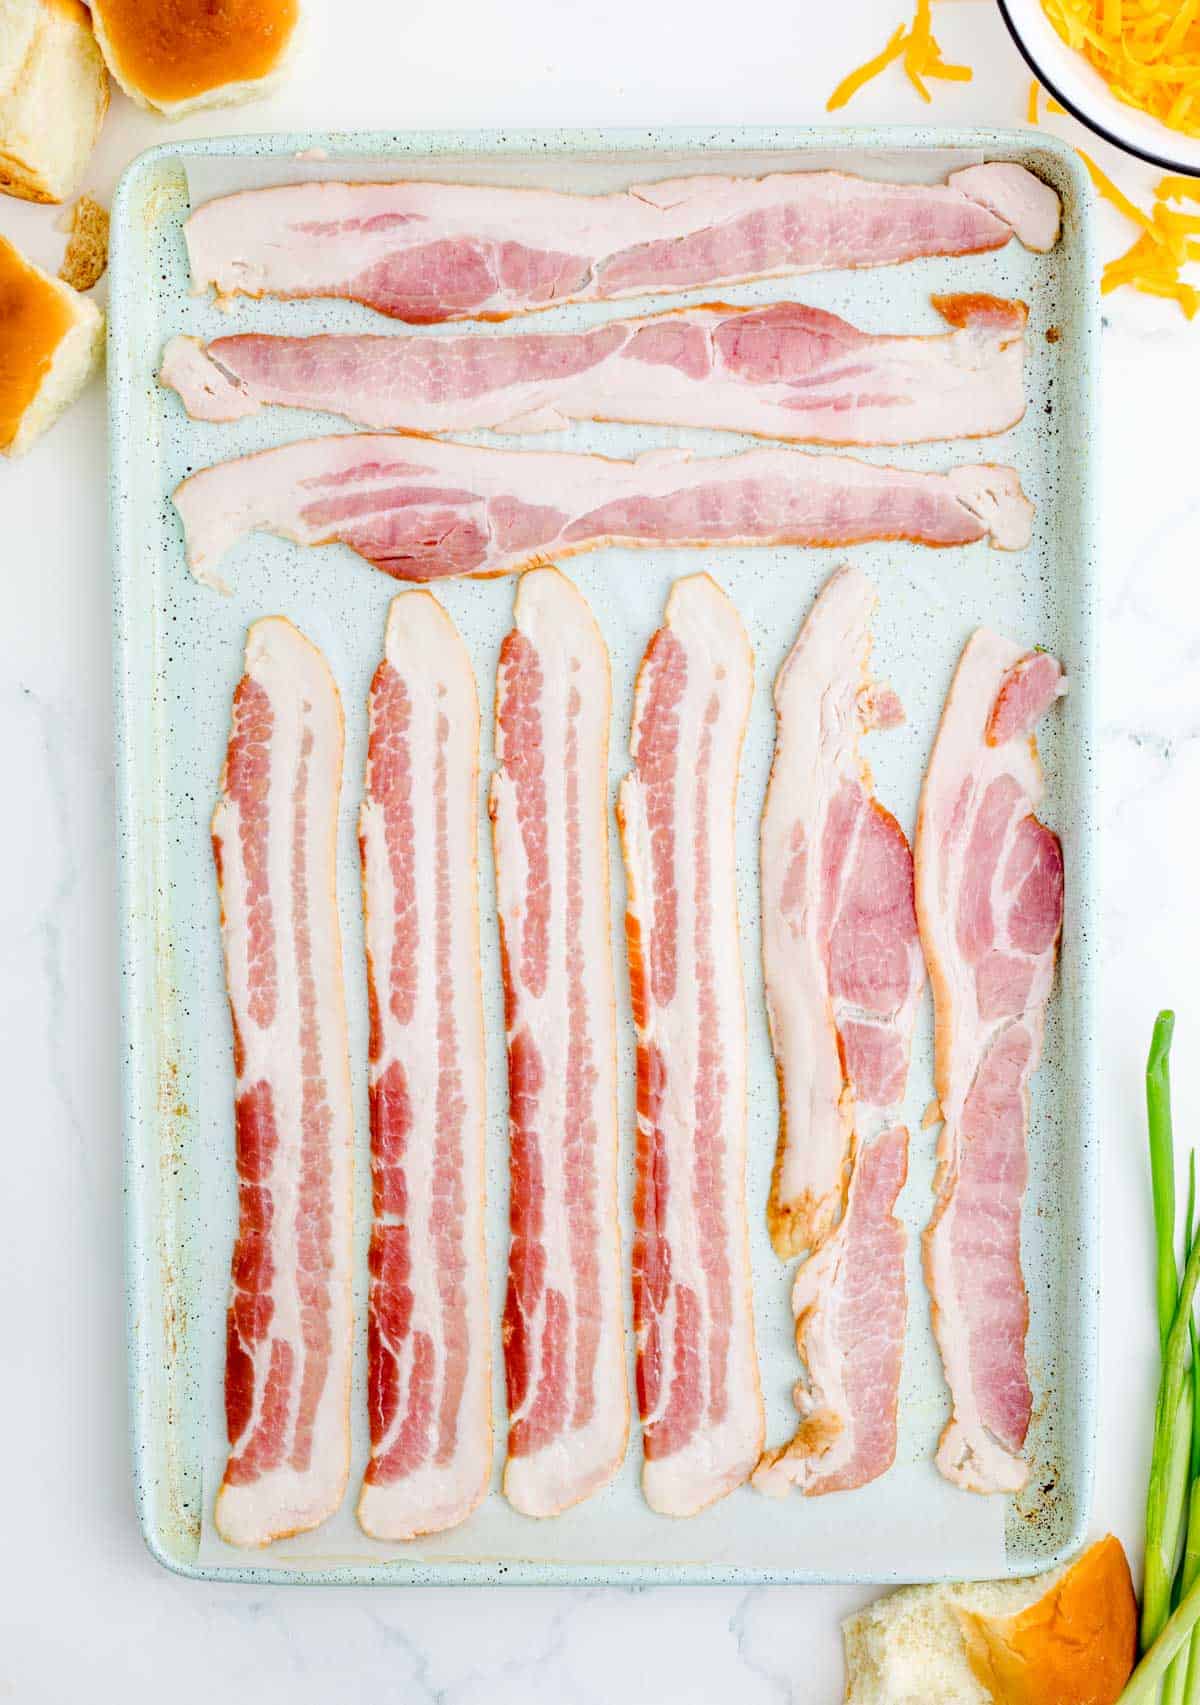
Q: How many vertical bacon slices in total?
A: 6